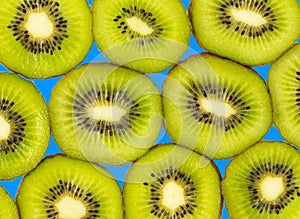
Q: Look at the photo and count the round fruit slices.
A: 11